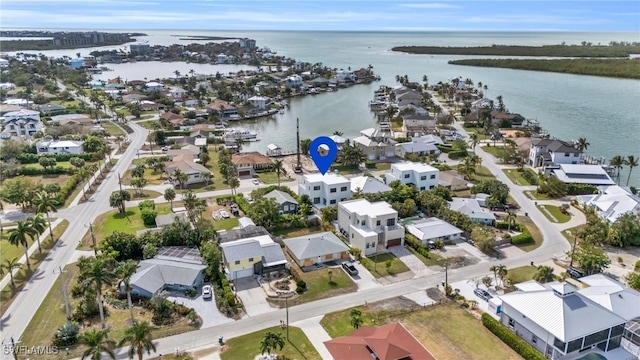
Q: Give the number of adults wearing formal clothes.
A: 0